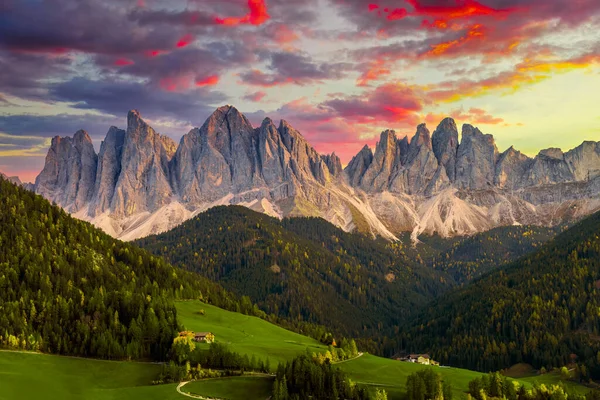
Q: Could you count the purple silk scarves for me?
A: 0